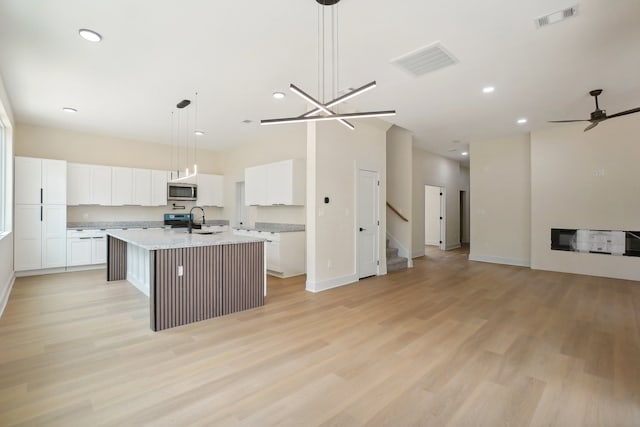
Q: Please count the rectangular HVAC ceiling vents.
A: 2